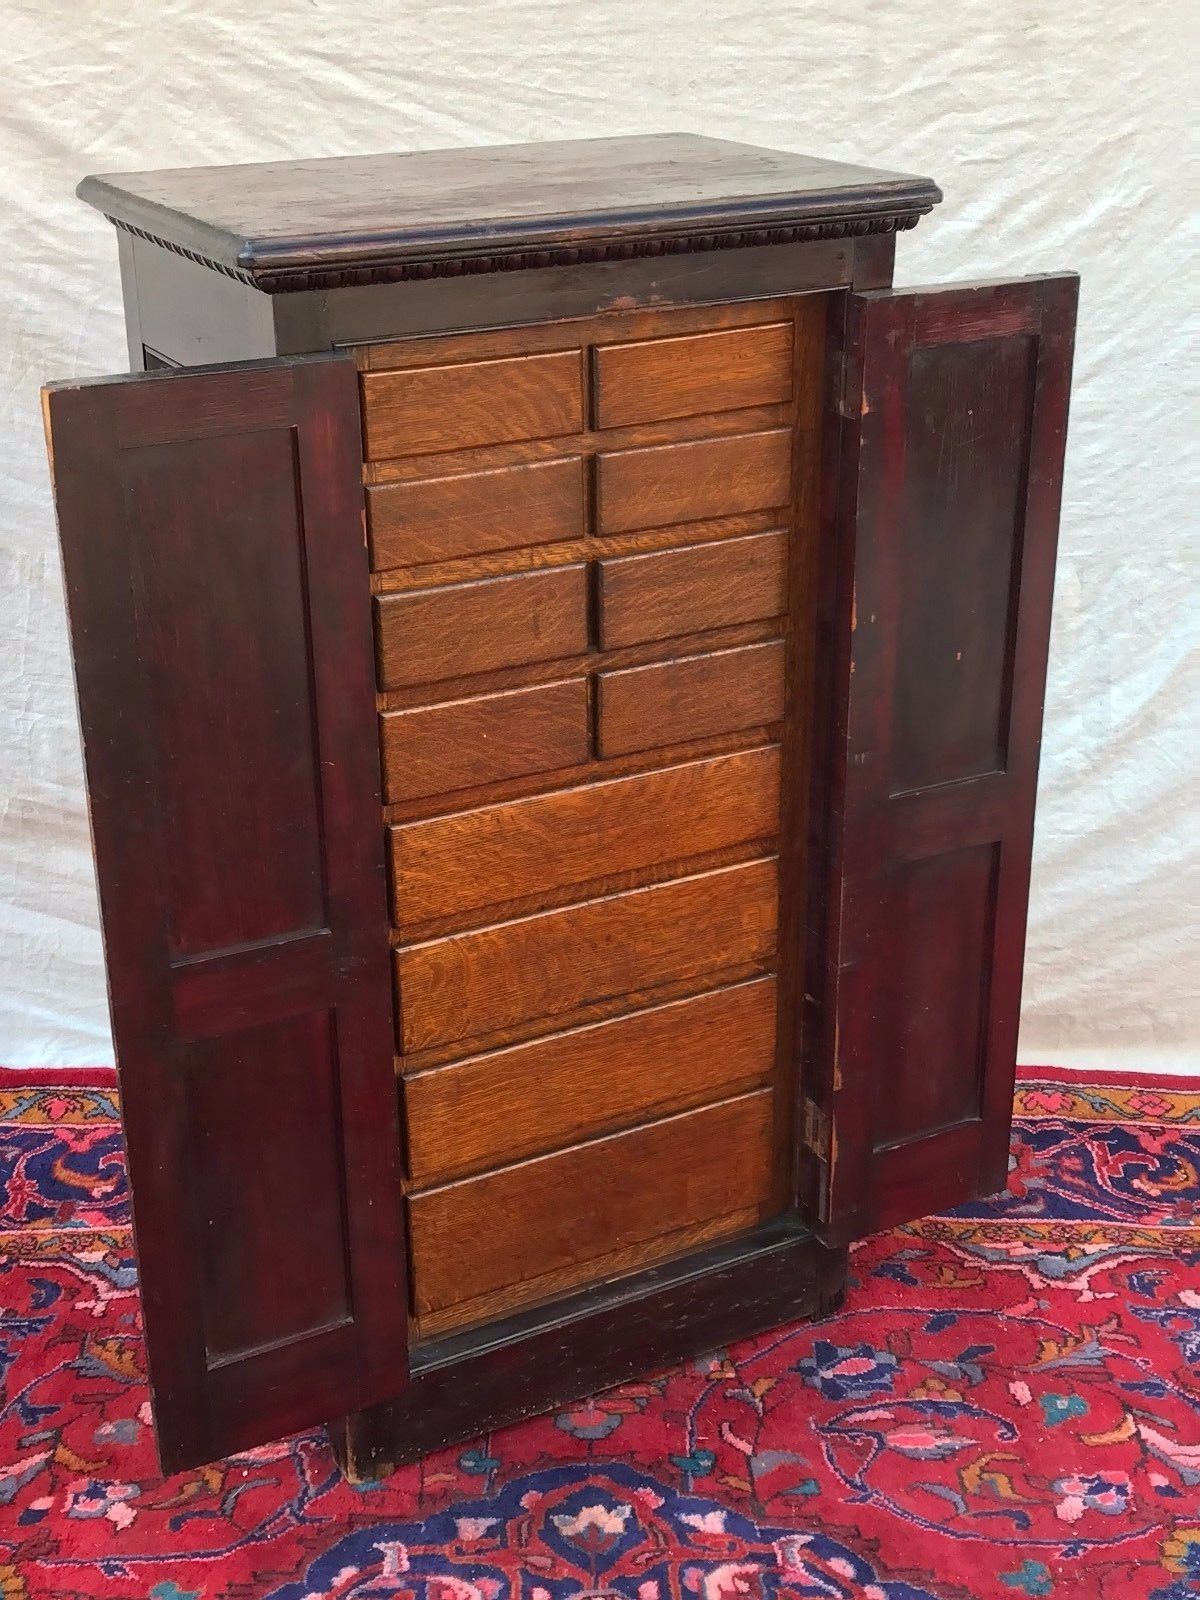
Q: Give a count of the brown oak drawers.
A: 12